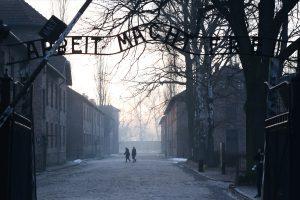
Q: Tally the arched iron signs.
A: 1